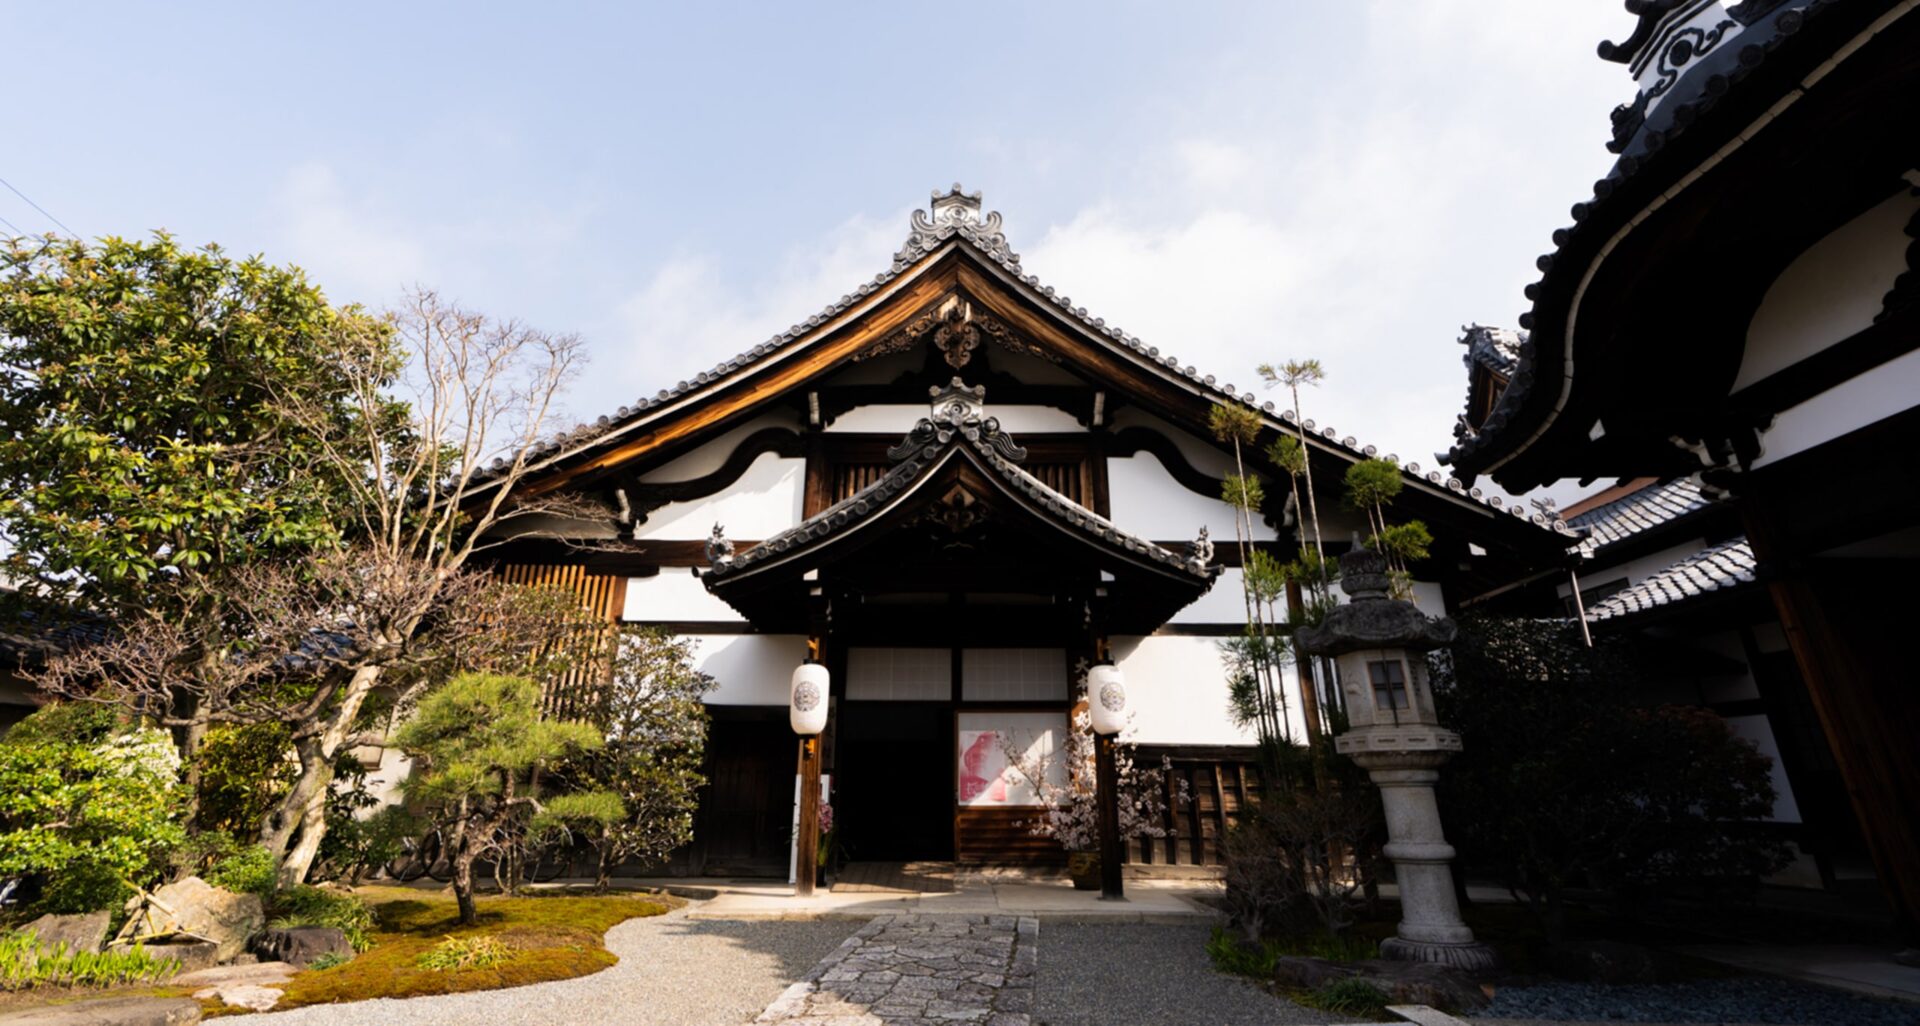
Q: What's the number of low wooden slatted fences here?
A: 1